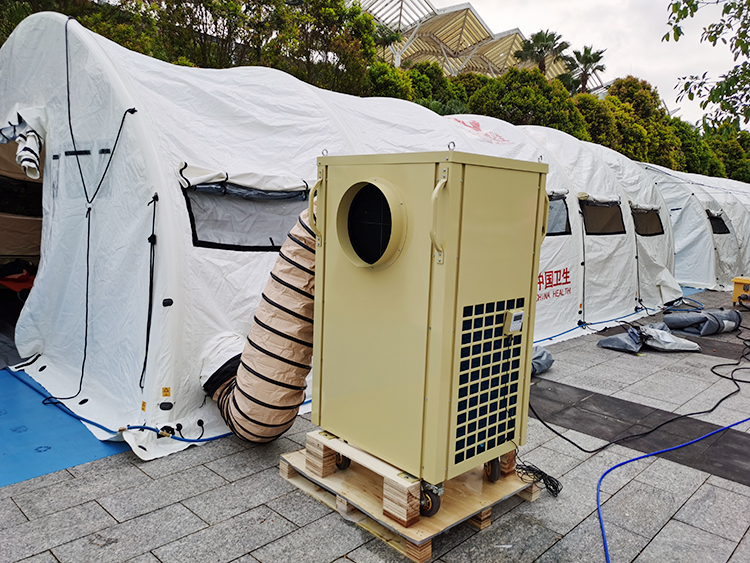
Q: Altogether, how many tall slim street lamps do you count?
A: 0